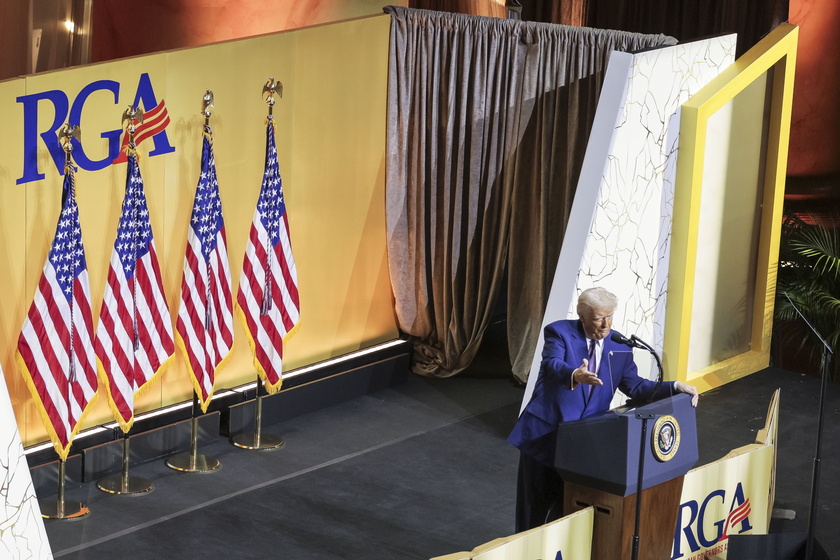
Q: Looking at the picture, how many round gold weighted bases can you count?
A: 4